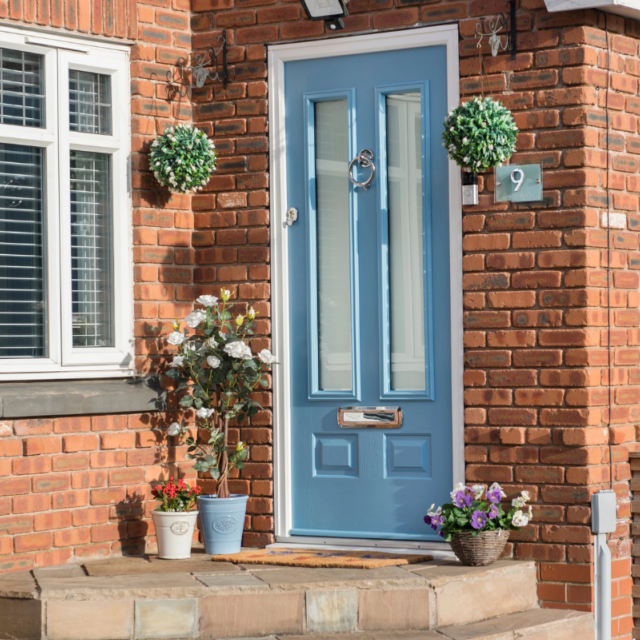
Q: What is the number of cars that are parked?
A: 0